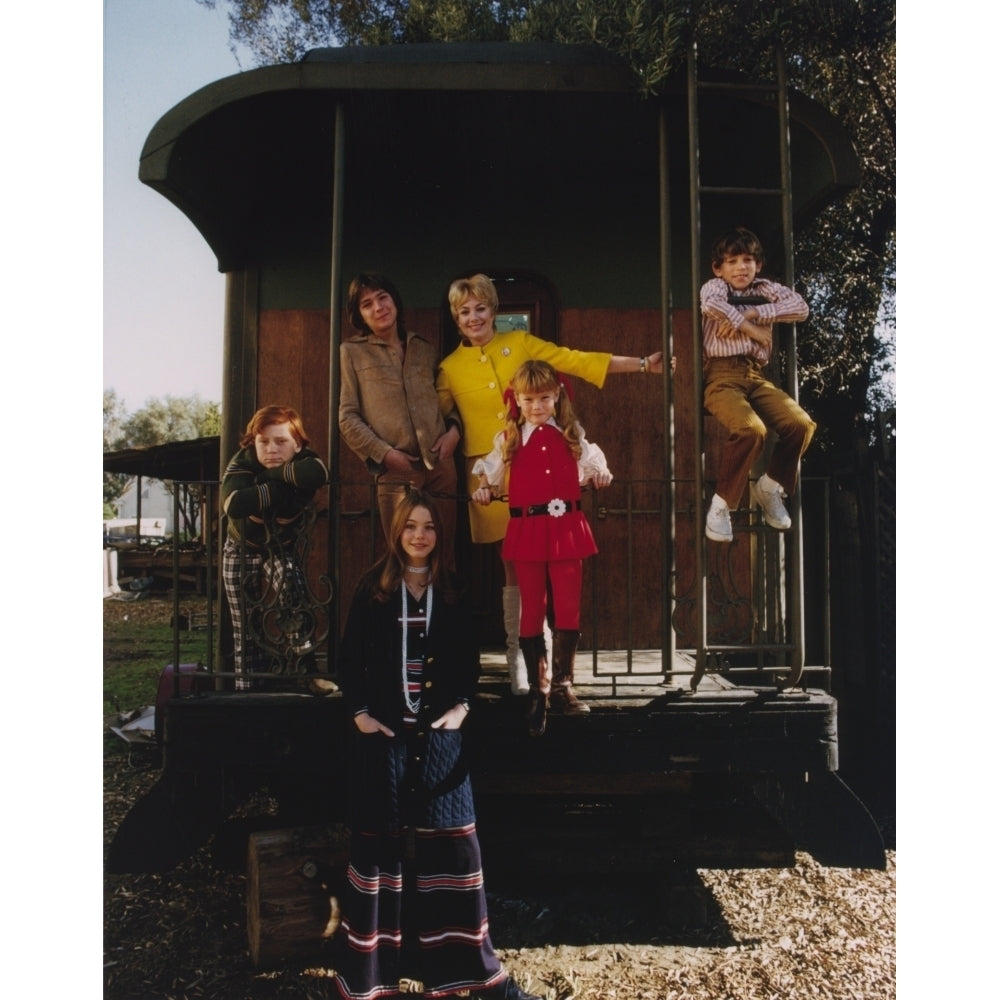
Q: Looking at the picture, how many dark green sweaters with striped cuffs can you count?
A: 1